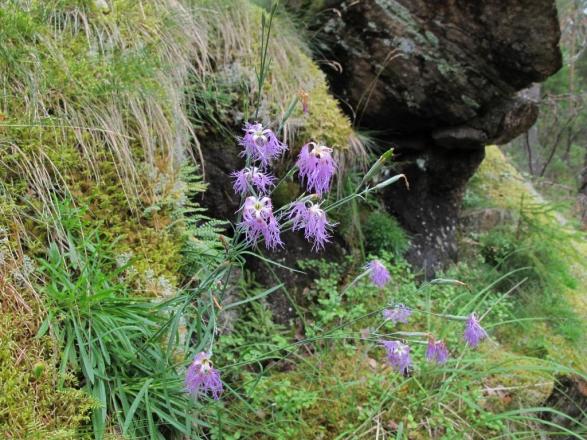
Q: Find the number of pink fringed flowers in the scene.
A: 11